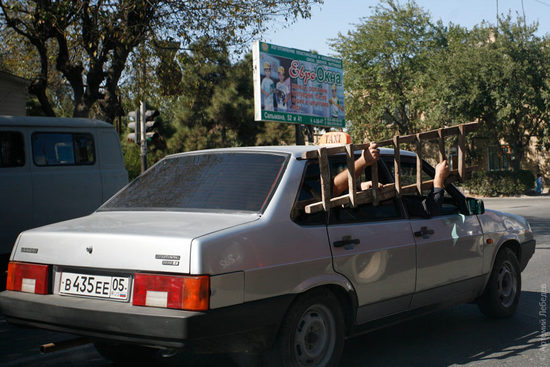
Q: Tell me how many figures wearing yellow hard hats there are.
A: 3